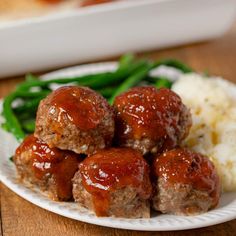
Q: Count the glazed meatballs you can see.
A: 5